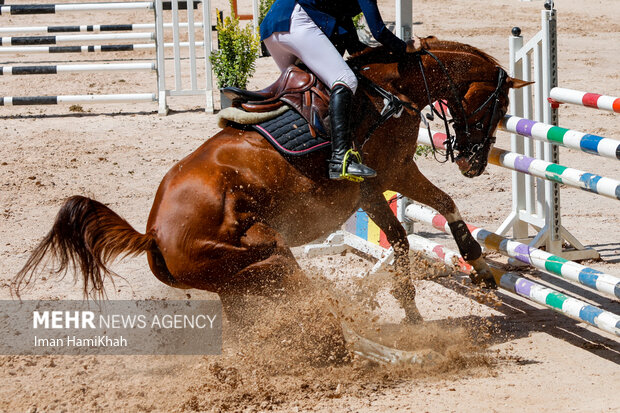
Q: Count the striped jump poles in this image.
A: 11